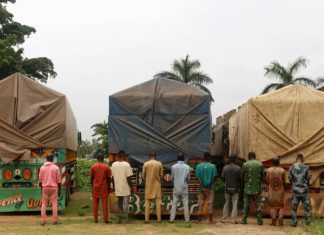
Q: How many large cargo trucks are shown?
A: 3